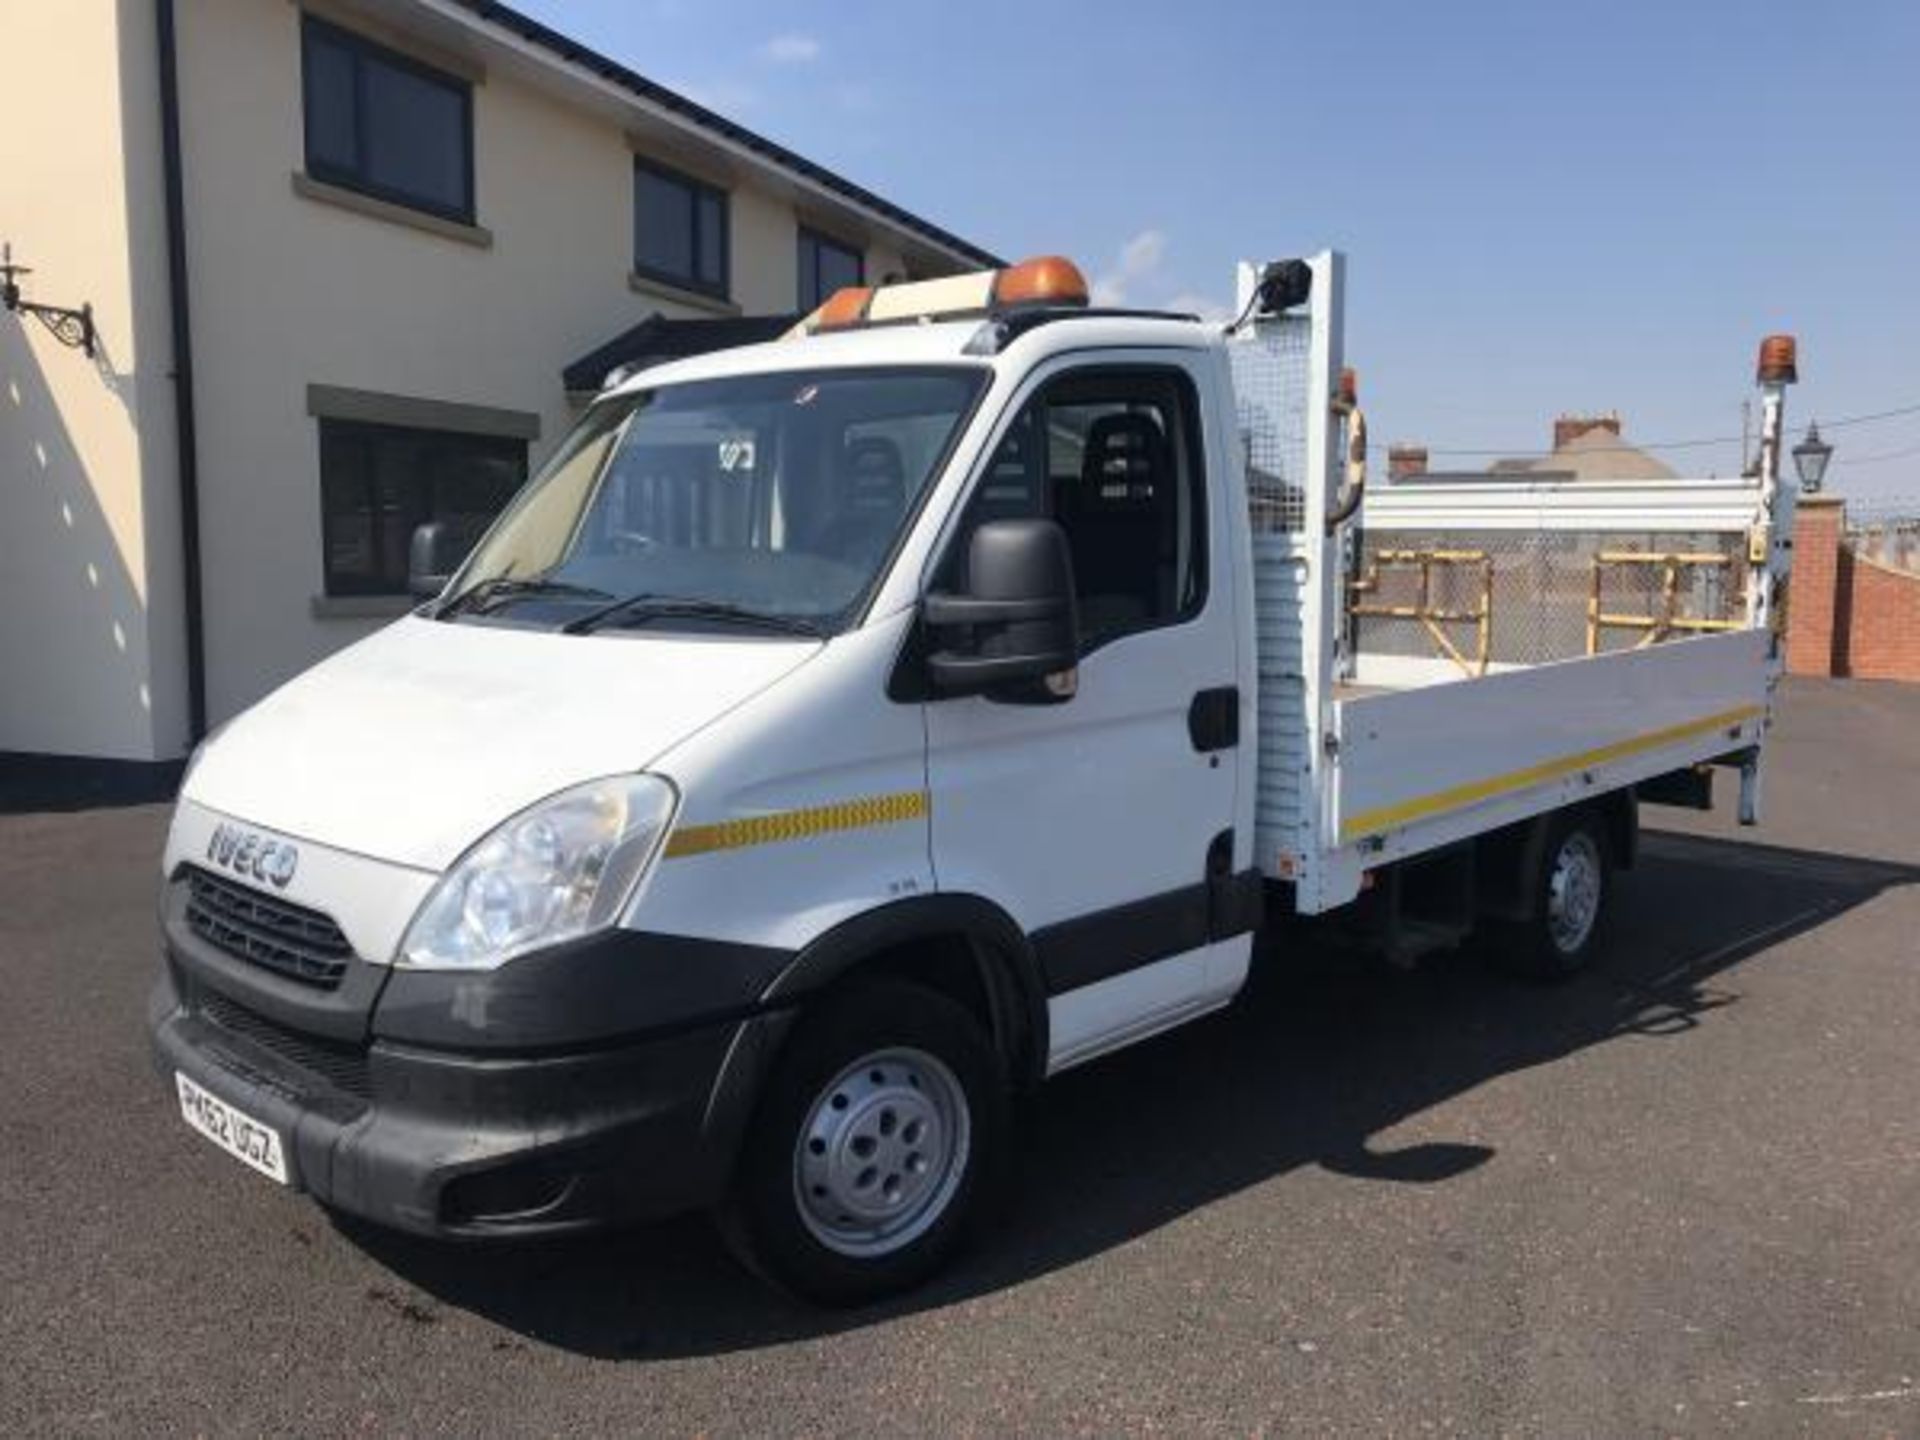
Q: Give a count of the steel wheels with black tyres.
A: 2